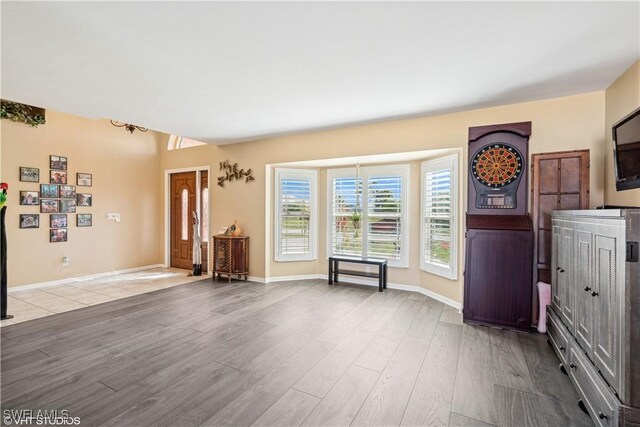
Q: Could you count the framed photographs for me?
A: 14